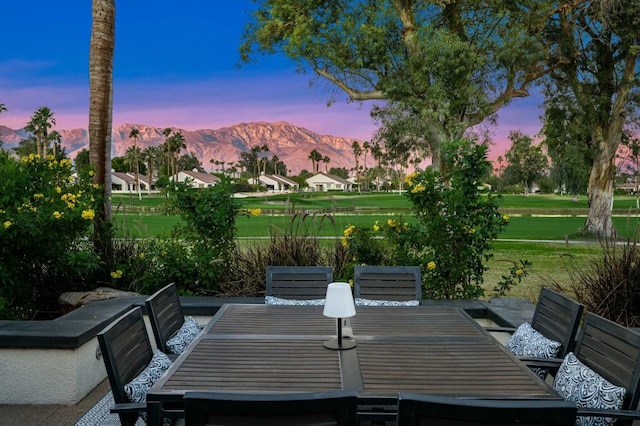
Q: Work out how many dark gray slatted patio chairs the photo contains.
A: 8